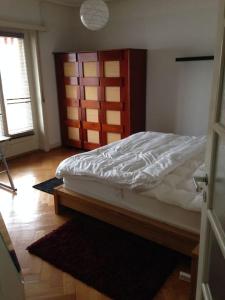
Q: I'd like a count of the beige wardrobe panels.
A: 12